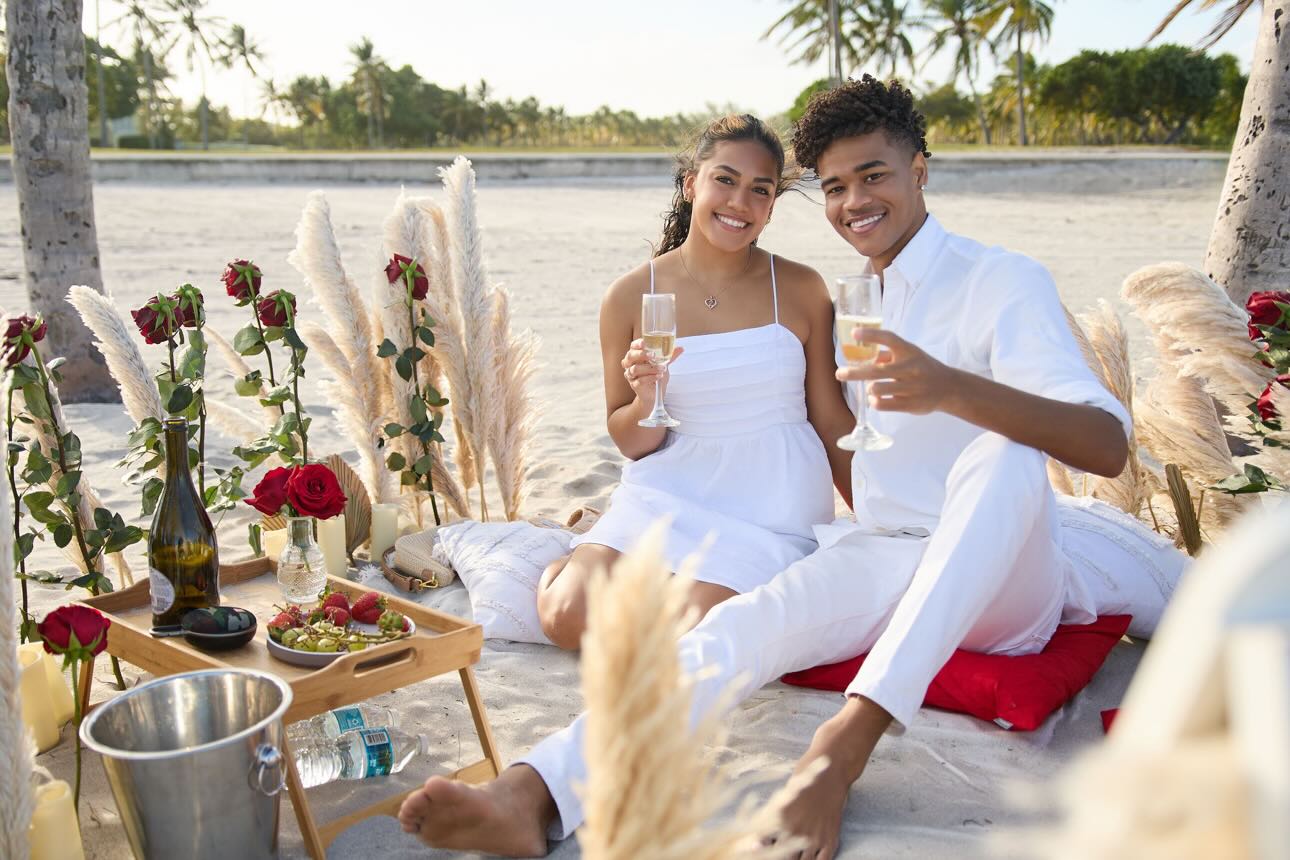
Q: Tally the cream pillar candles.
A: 6